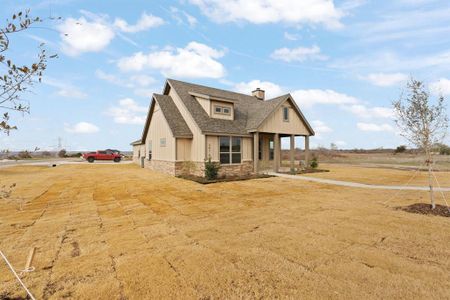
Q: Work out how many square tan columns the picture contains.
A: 4